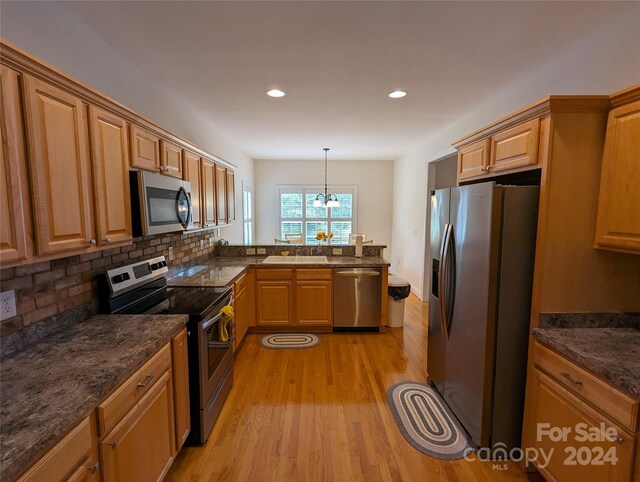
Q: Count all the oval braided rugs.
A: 2